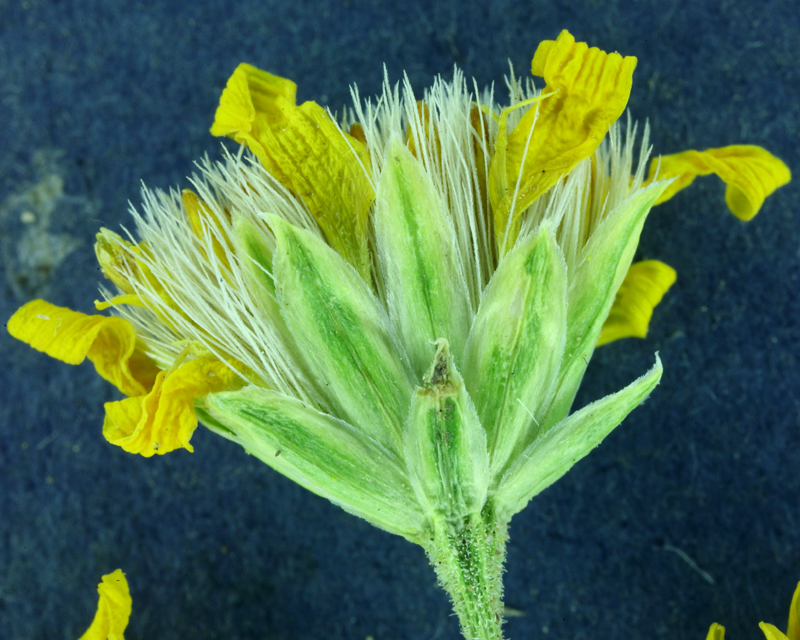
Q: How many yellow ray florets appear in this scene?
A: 6